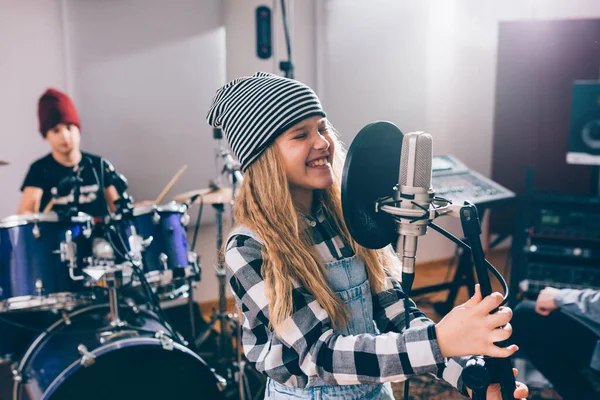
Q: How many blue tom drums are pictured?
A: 2